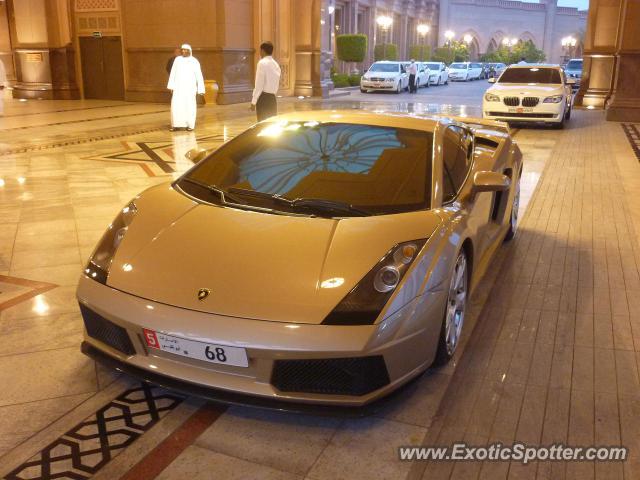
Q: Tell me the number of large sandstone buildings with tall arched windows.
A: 1